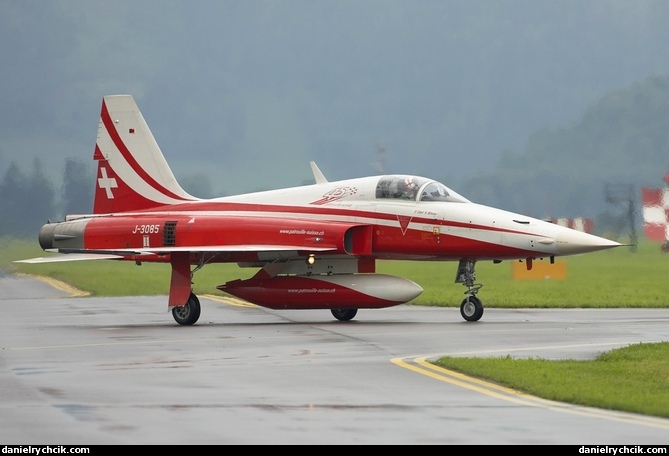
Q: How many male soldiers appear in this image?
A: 1